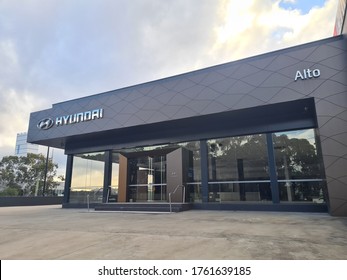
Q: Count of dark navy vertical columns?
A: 4